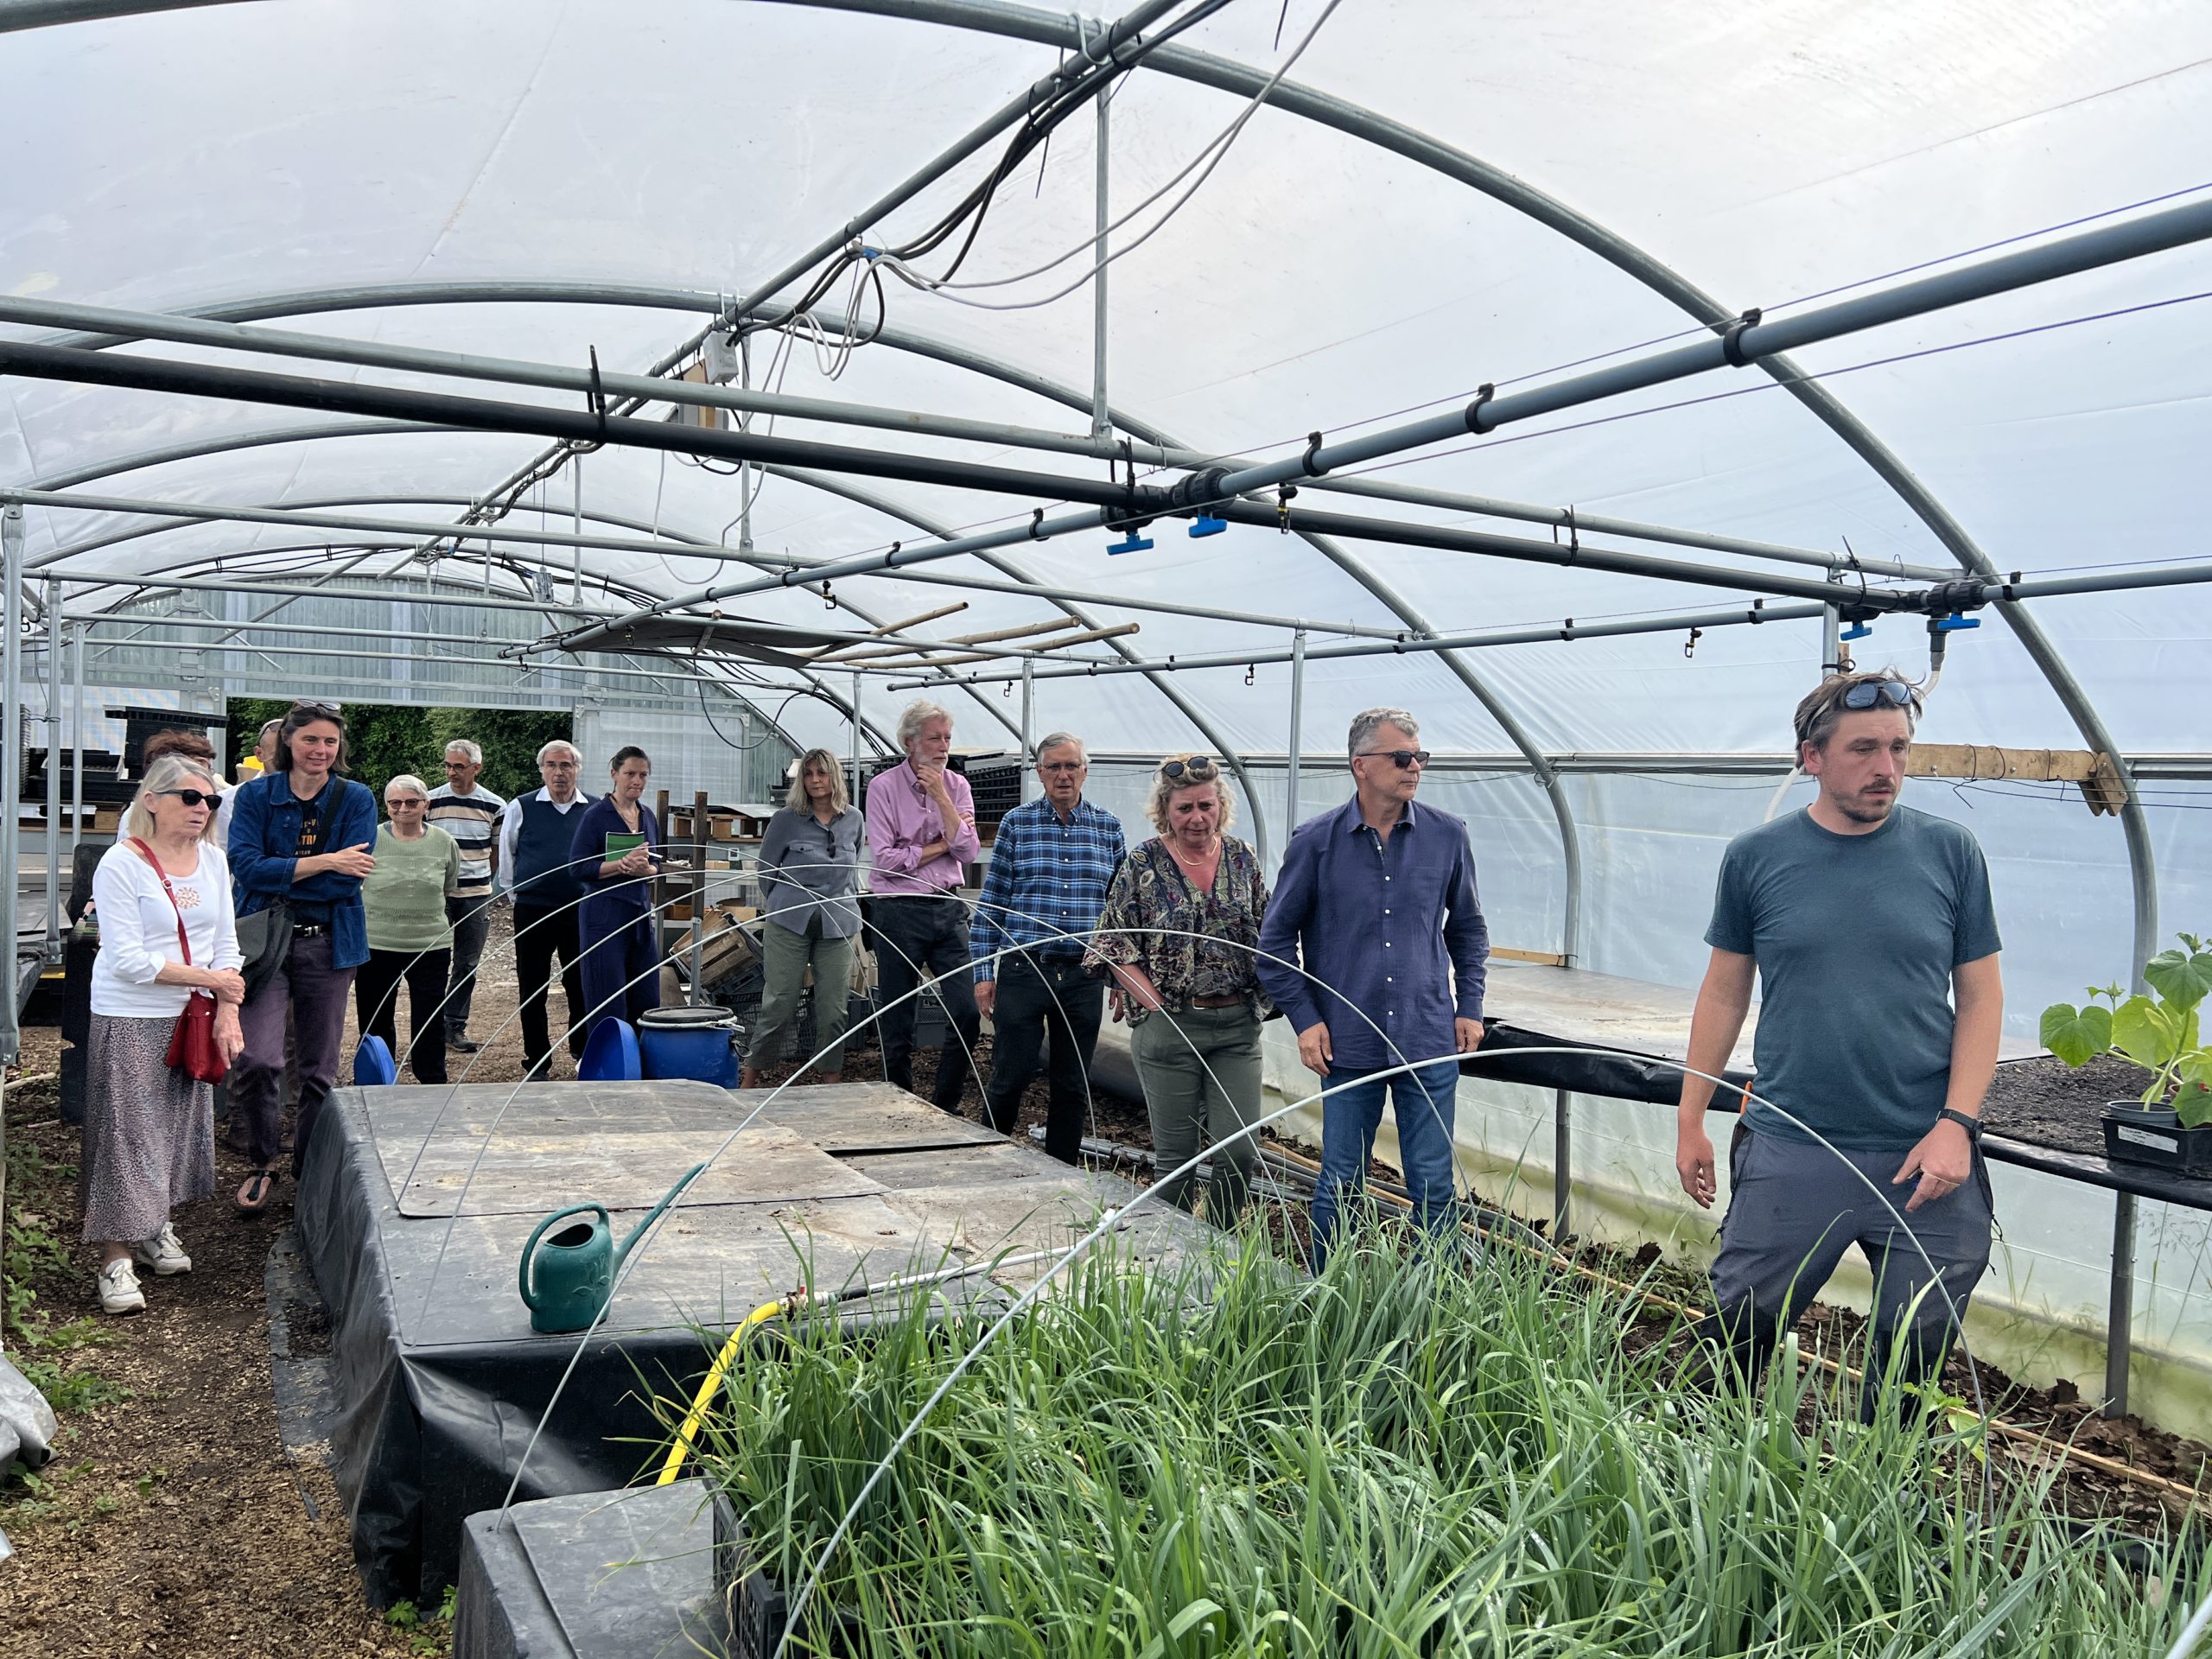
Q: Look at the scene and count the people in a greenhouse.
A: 14